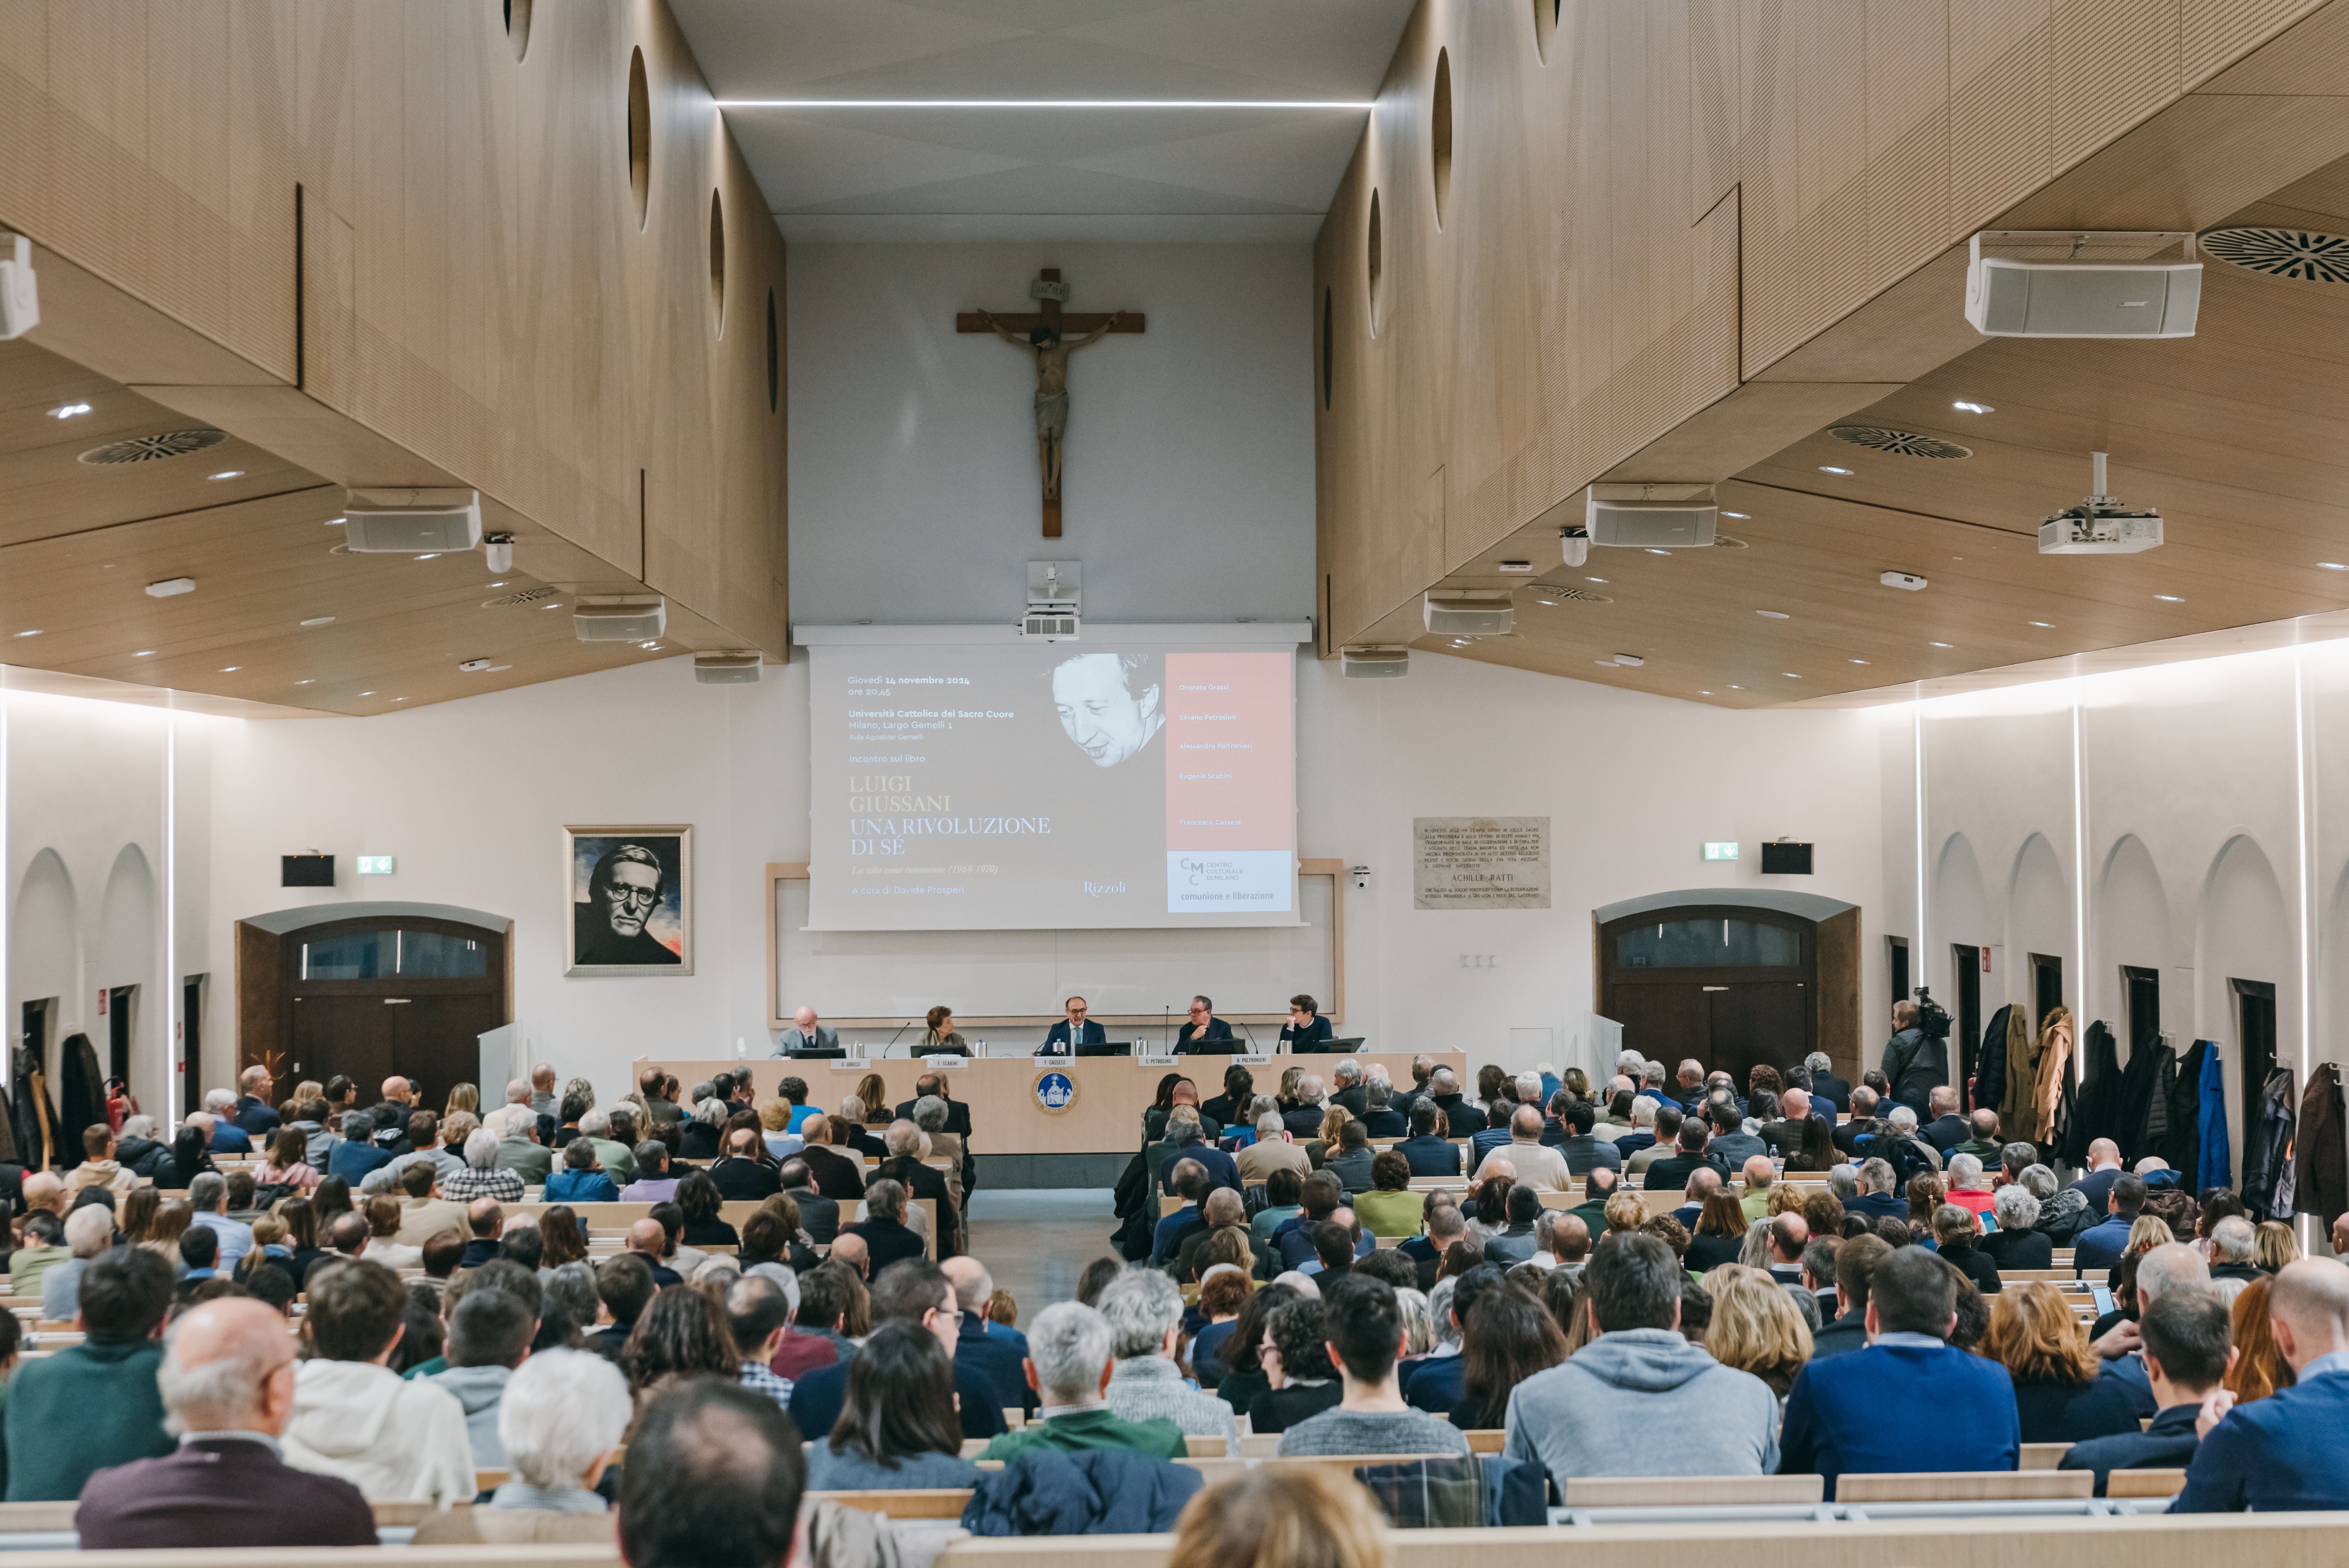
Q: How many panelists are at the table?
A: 5